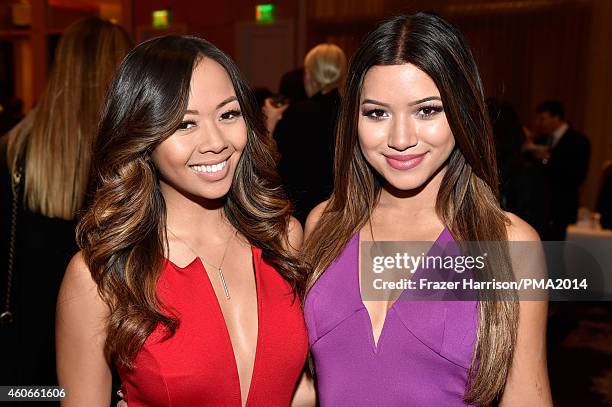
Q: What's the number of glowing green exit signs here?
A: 2